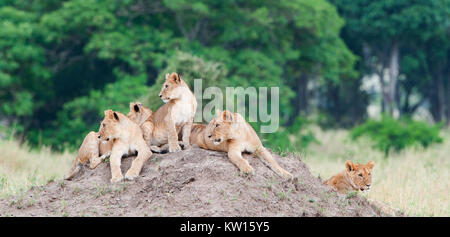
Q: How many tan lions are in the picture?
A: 5